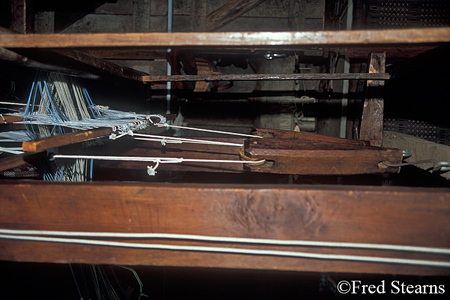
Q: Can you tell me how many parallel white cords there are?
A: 2